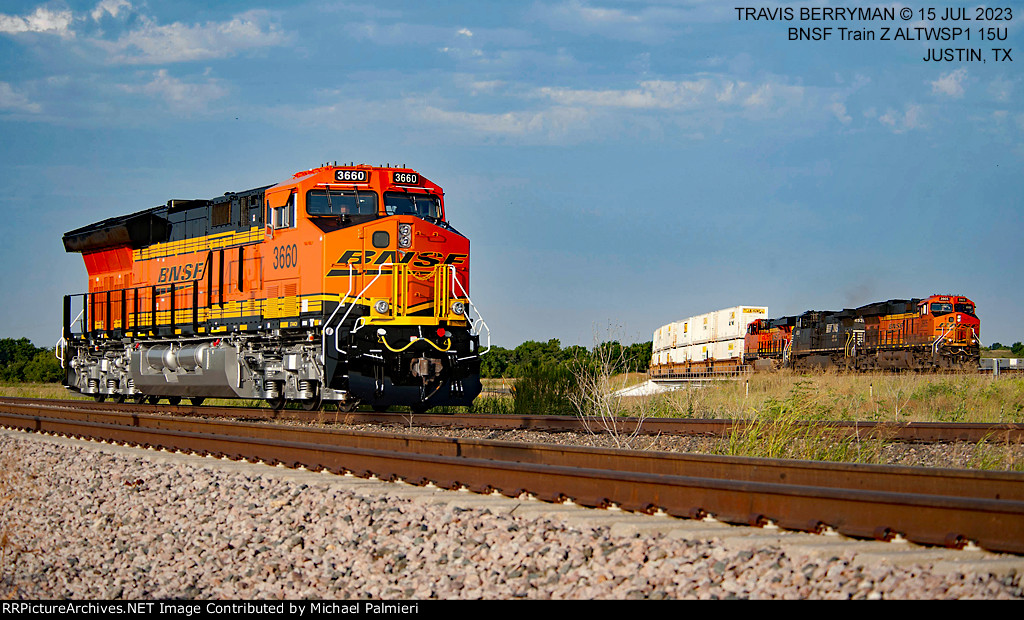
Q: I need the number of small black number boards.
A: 4